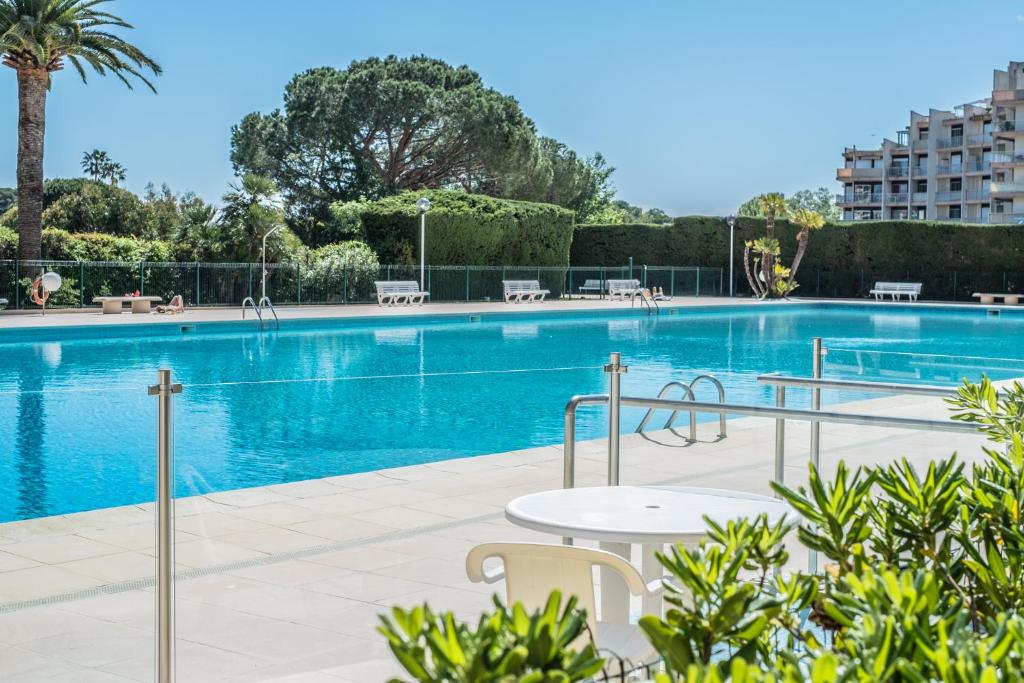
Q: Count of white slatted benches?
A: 5